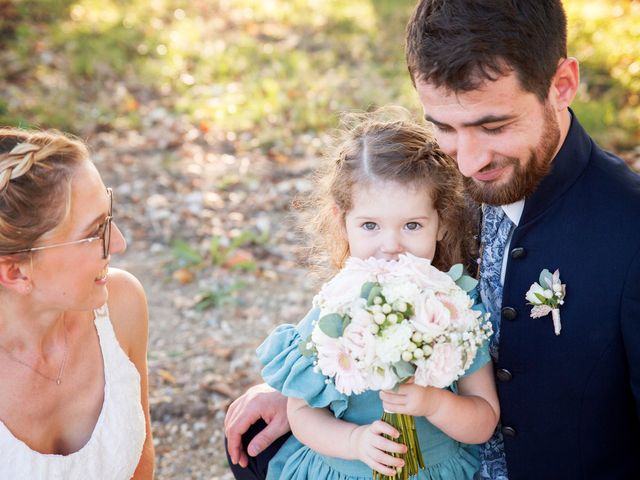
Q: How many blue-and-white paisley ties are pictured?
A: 1